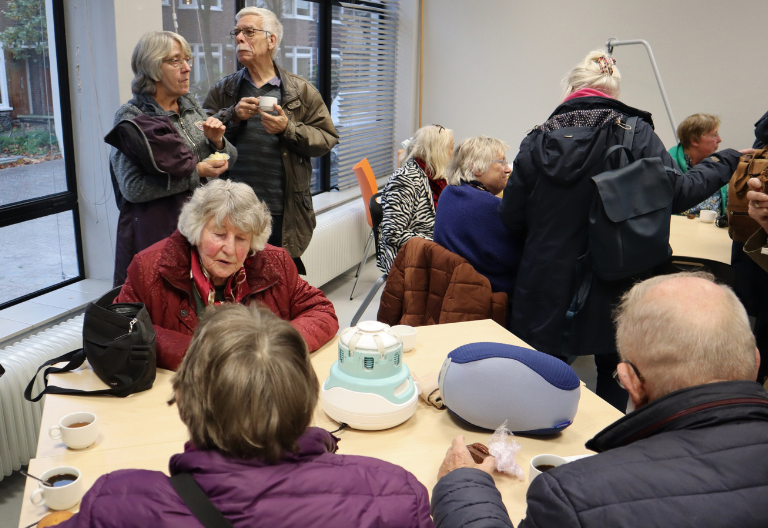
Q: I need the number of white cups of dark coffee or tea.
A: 3